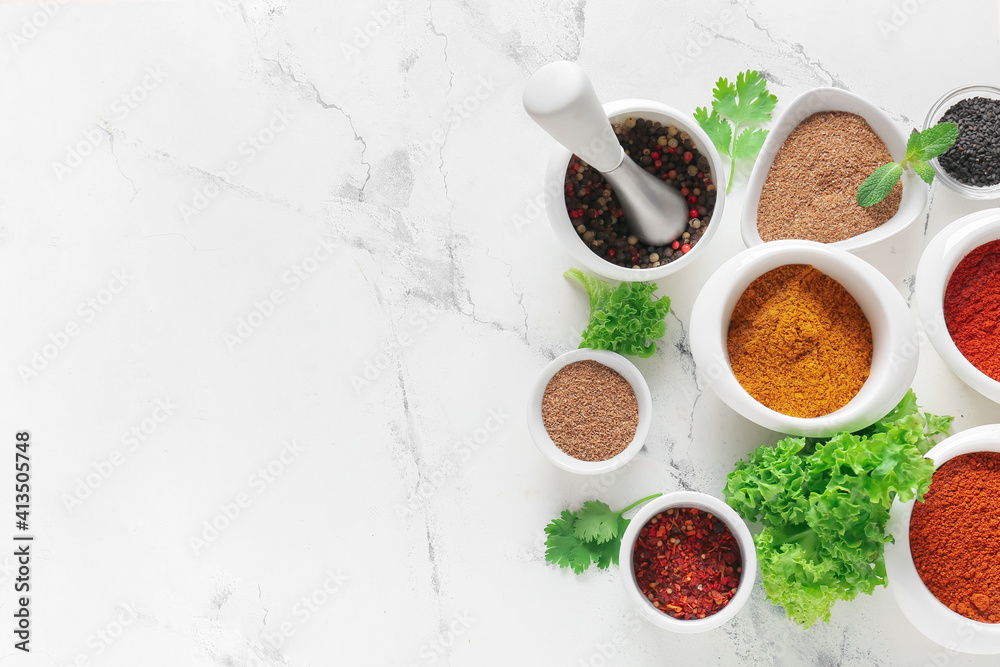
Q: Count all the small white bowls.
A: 2